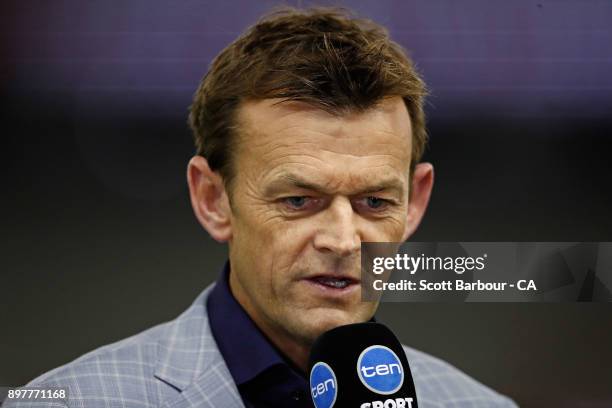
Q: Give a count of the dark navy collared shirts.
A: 1